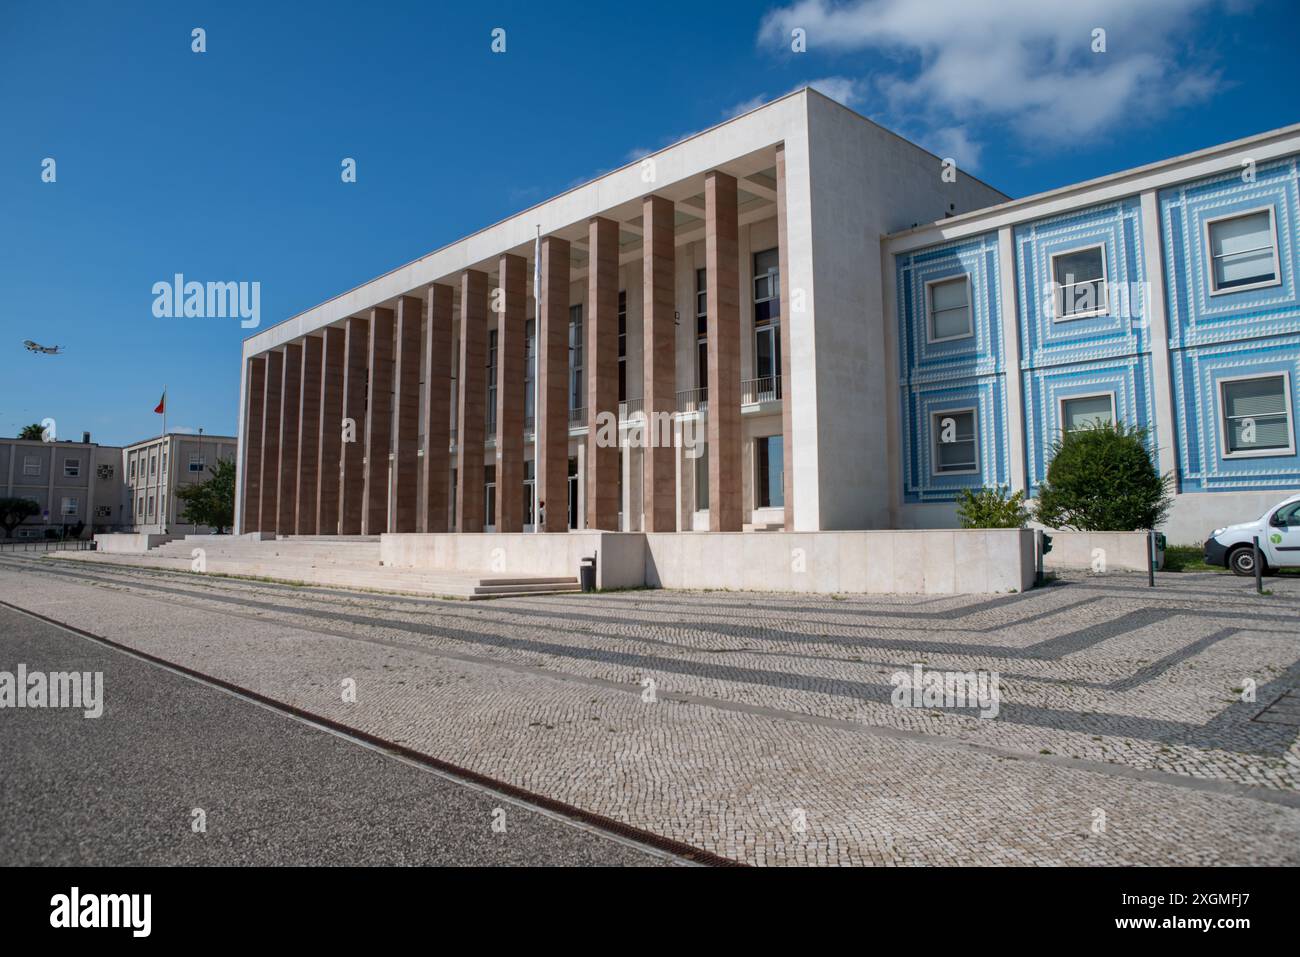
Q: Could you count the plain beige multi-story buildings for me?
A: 2